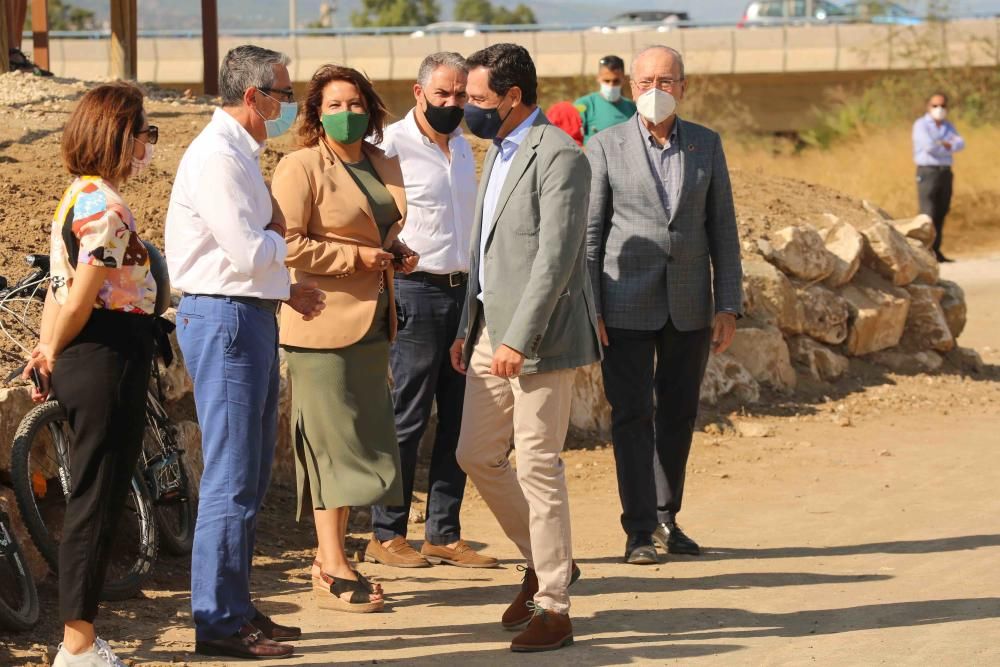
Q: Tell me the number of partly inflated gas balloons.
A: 0